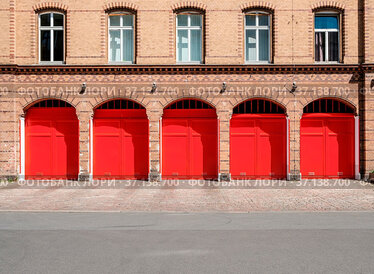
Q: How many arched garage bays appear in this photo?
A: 5